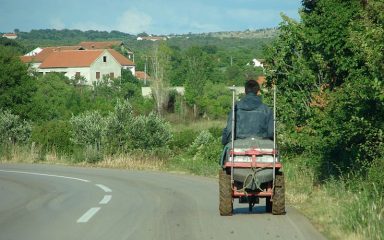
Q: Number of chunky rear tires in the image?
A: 2